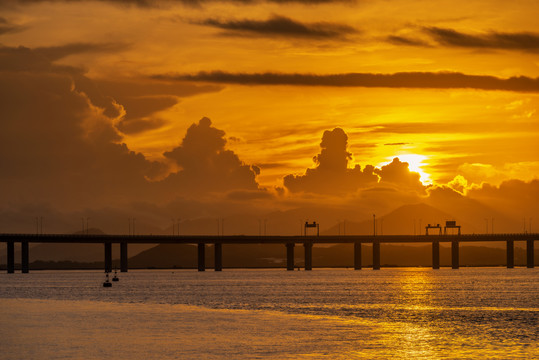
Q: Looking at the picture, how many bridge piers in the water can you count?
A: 14